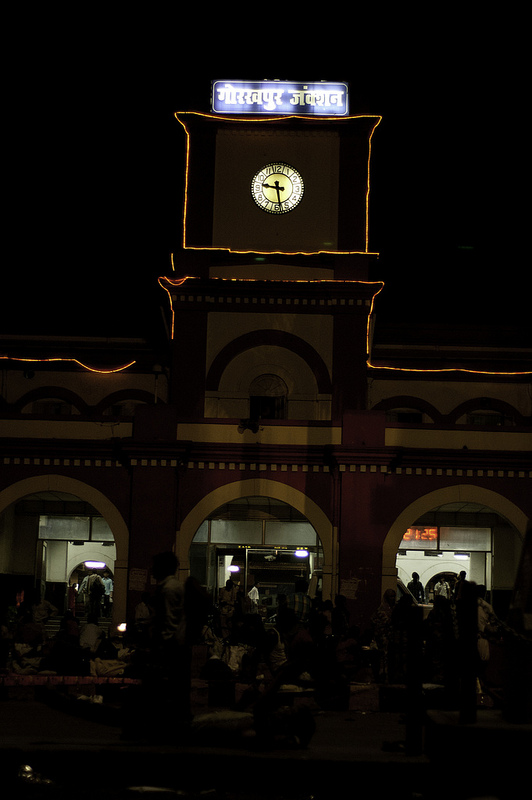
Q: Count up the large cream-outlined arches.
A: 3